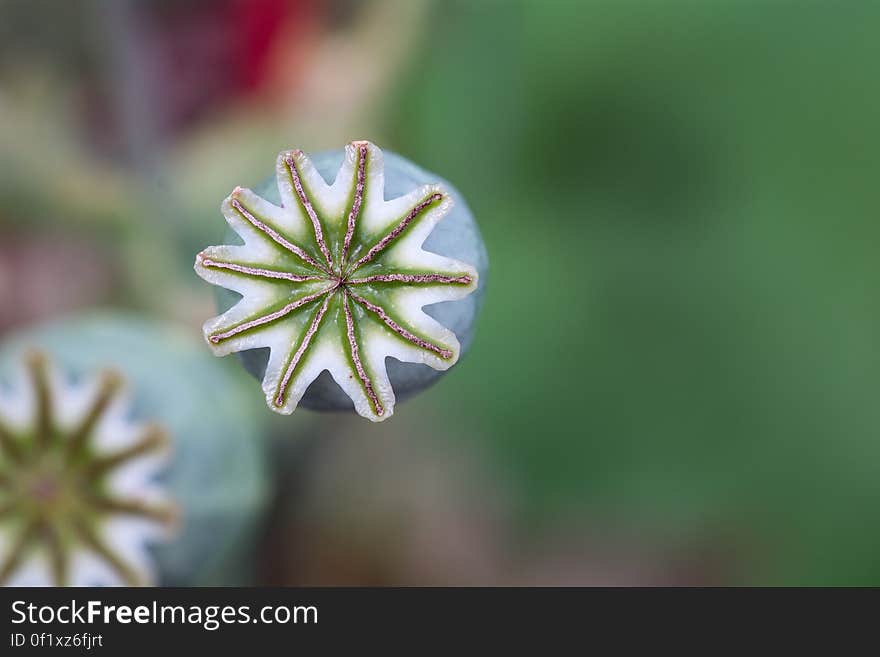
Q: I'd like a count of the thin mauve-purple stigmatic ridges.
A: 10